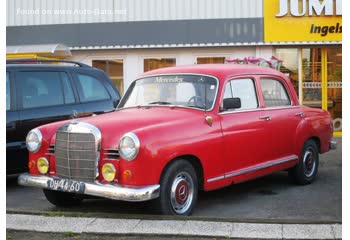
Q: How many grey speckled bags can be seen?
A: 0